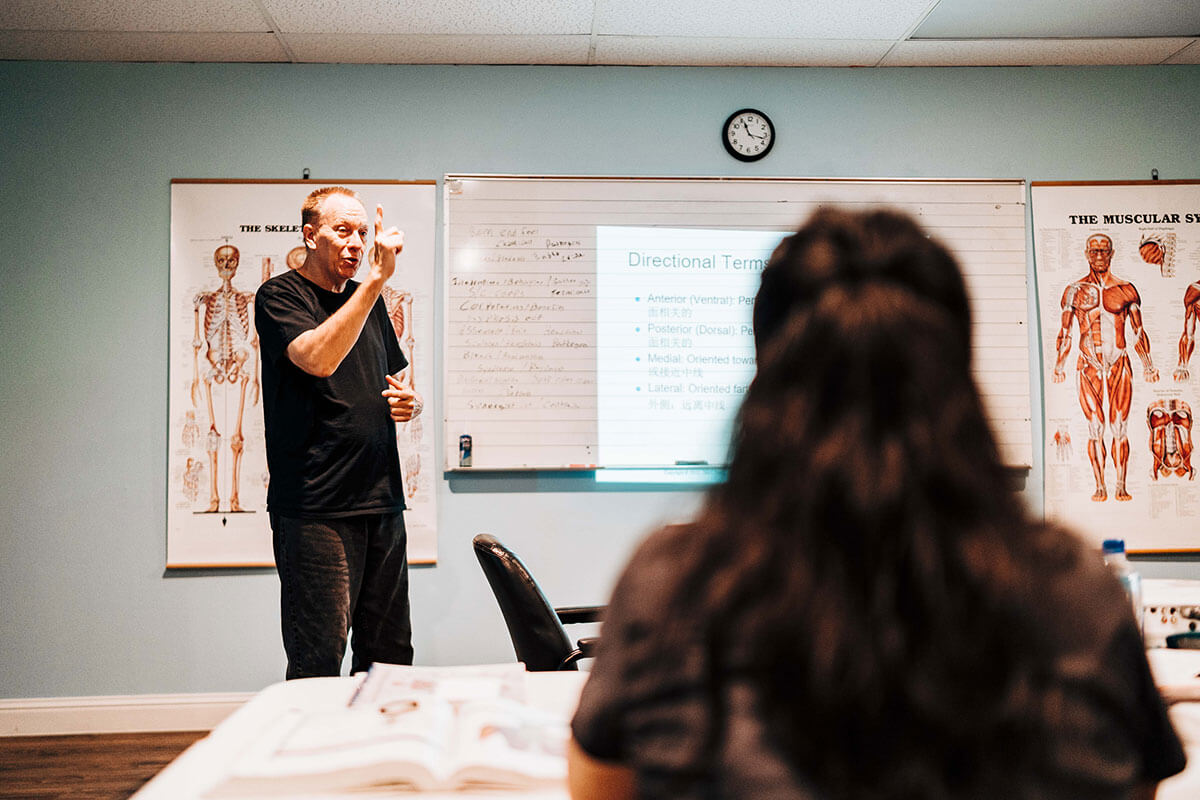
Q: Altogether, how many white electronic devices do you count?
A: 1